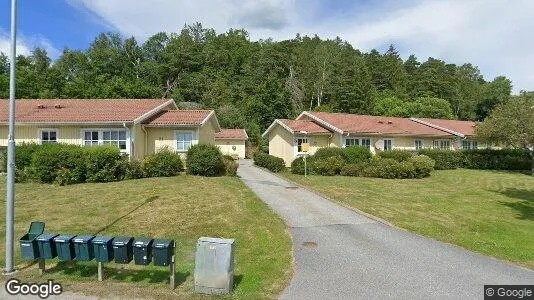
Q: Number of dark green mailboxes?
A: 8